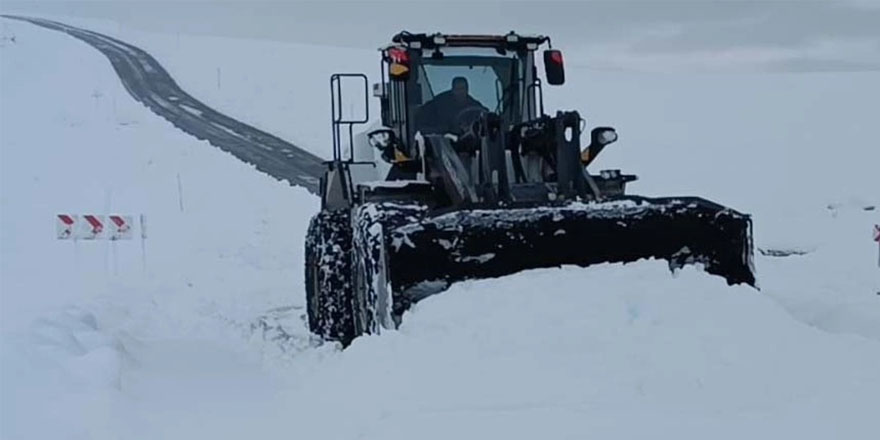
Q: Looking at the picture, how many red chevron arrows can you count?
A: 3